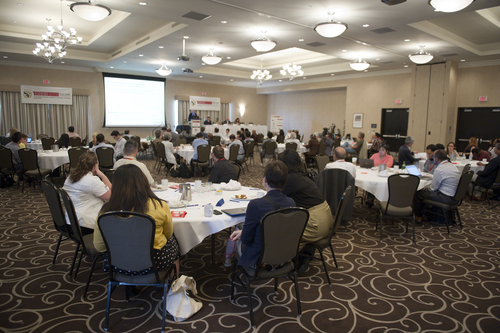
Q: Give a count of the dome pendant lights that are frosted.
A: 8